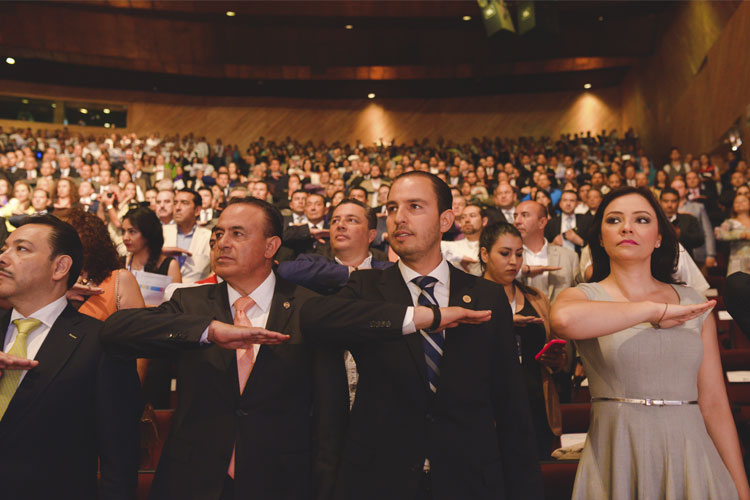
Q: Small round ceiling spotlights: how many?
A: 6